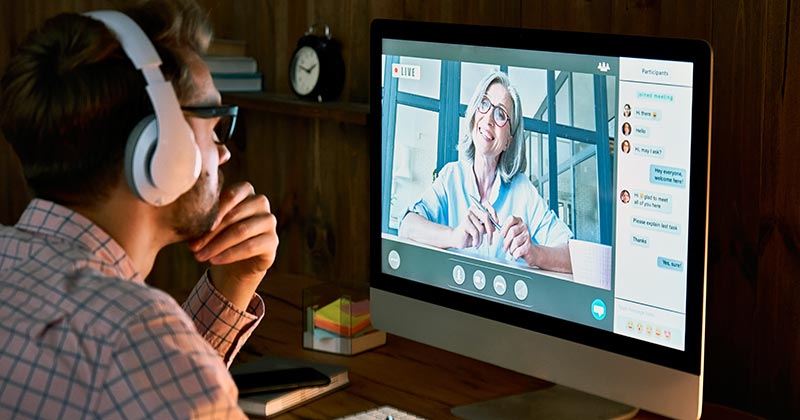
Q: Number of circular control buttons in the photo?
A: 6